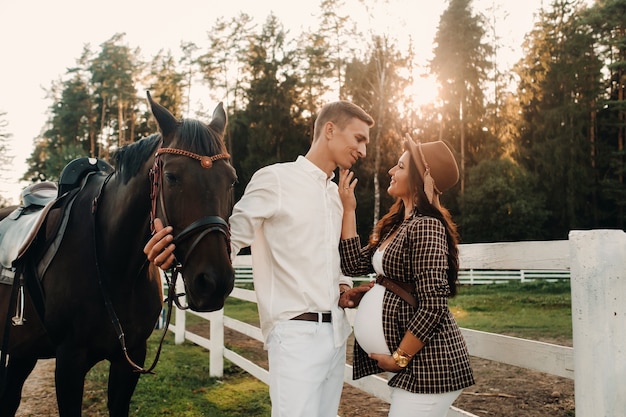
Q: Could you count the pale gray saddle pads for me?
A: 1